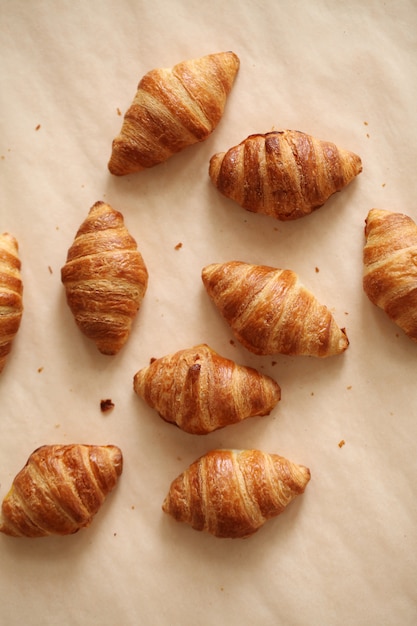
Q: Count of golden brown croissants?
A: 9